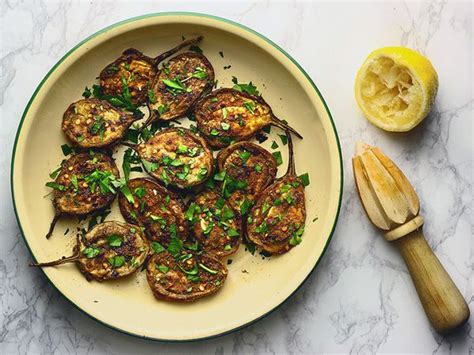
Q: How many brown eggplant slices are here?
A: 12